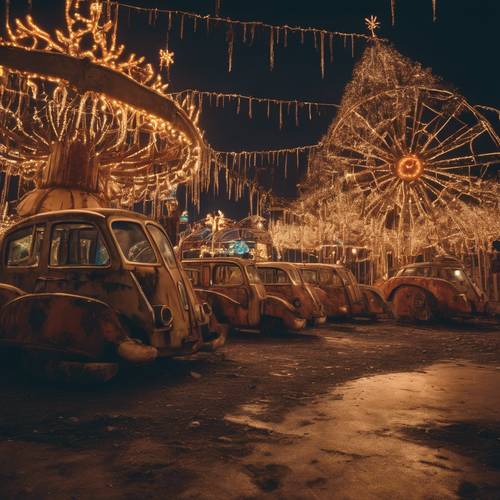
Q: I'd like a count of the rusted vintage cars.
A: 5